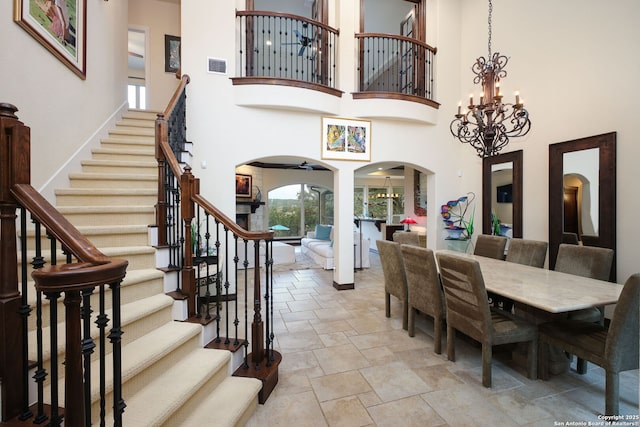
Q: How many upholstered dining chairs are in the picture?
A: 8